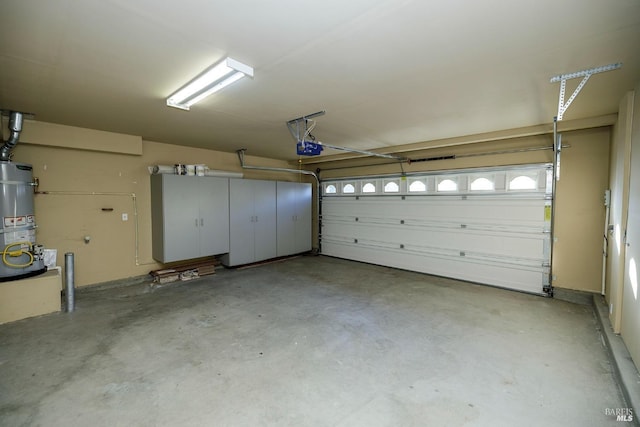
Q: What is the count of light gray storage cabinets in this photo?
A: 3